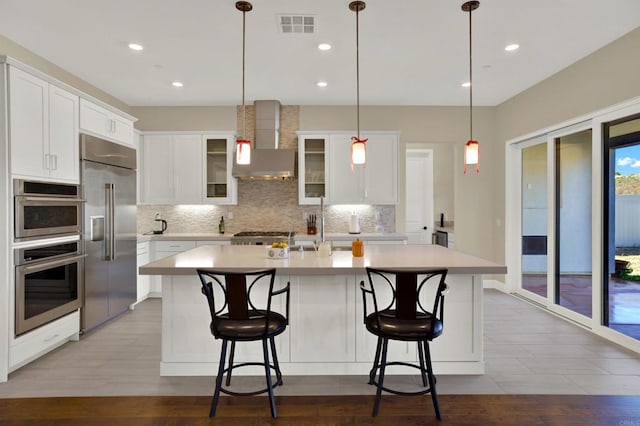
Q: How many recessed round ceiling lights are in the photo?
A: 6